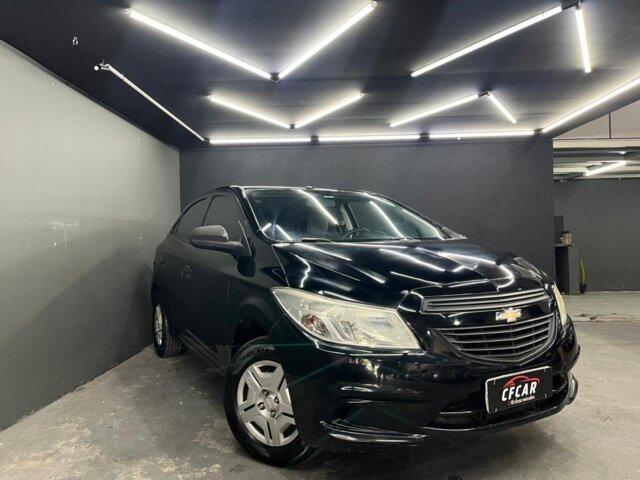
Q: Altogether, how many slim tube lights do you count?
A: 14